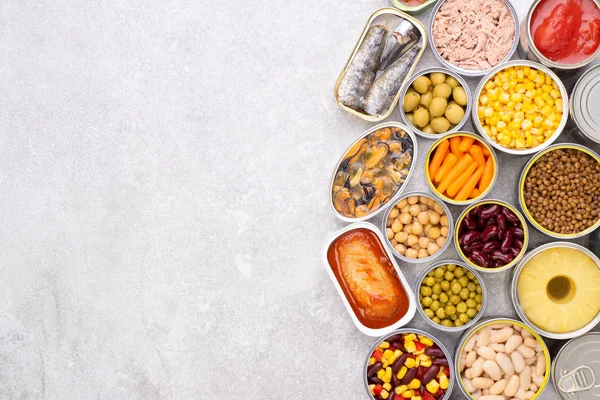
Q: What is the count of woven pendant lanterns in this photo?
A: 0